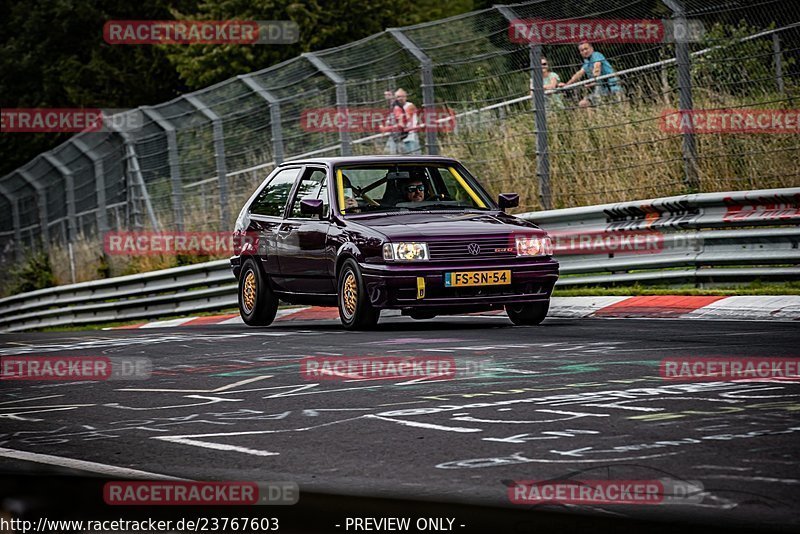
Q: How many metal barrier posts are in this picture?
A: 12